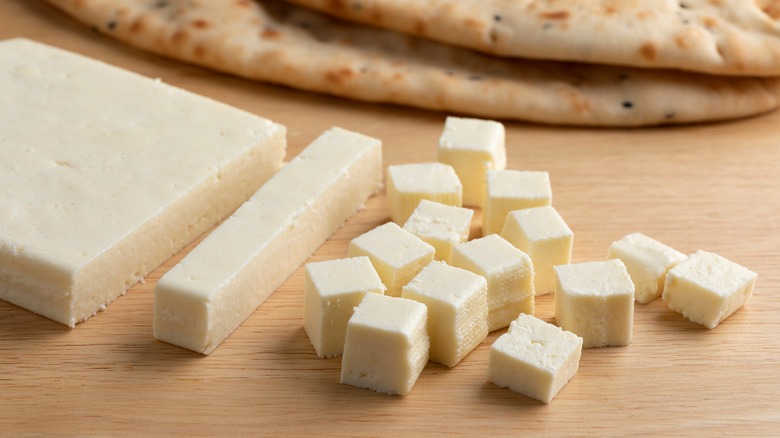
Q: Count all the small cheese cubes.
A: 14